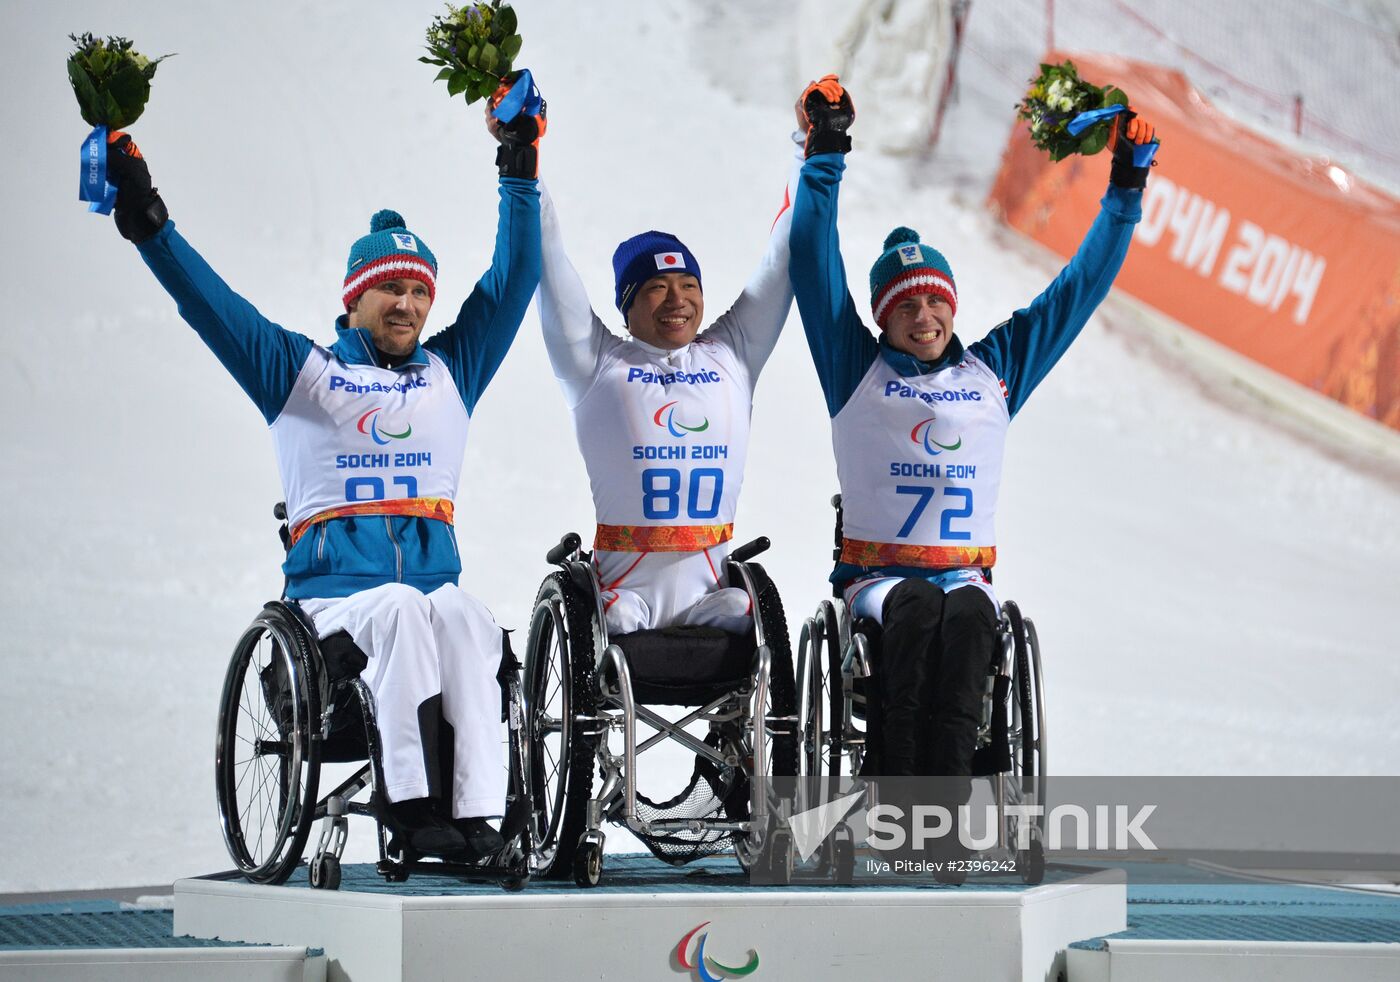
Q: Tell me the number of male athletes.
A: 3